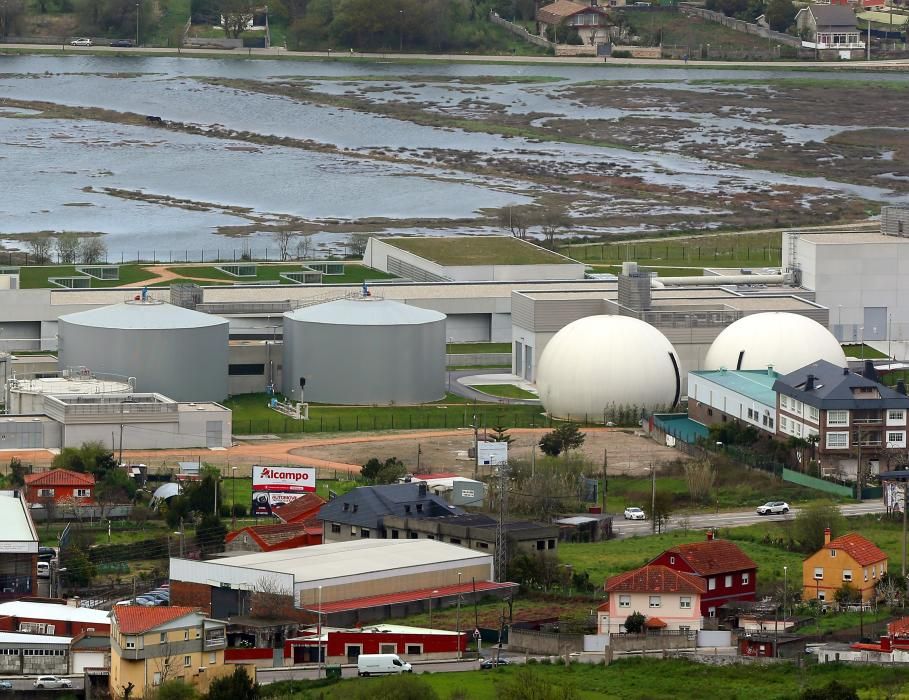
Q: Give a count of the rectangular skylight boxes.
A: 5